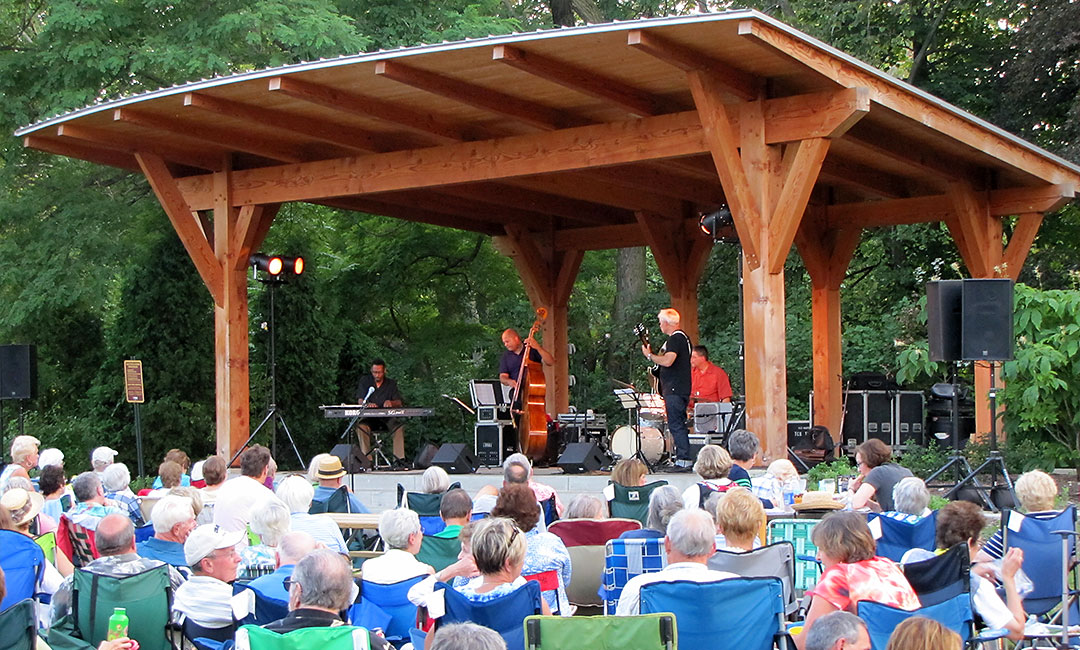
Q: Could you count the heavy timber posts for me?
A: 6